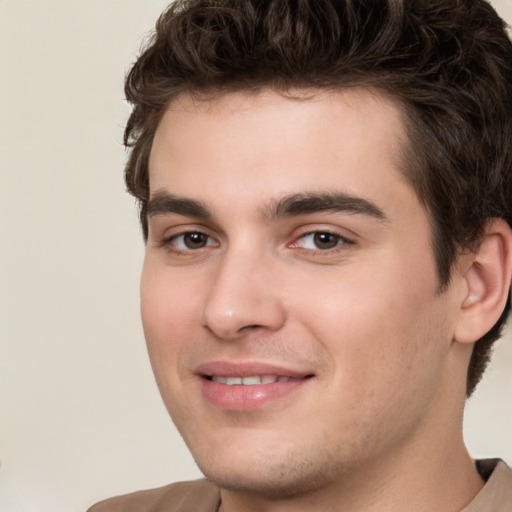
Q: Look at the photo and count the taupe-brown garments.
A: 1